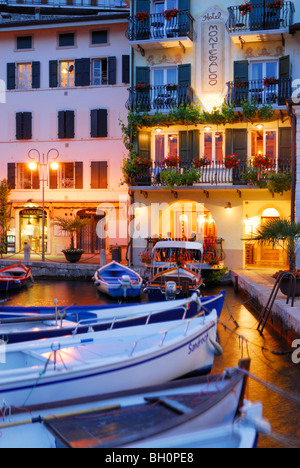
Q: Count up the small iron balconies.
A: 4